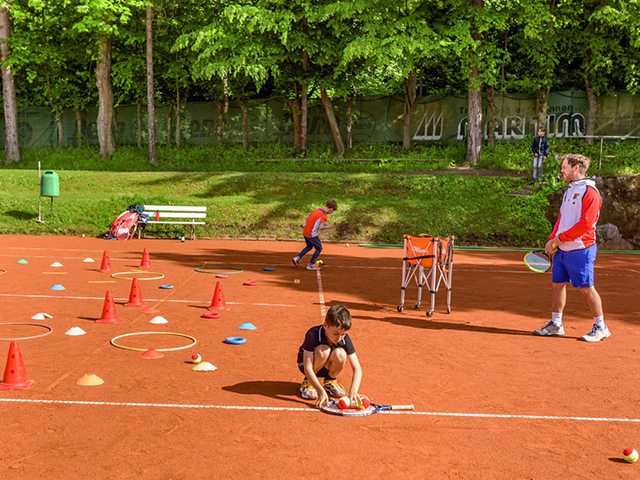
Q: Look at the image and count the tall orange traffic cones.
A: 6